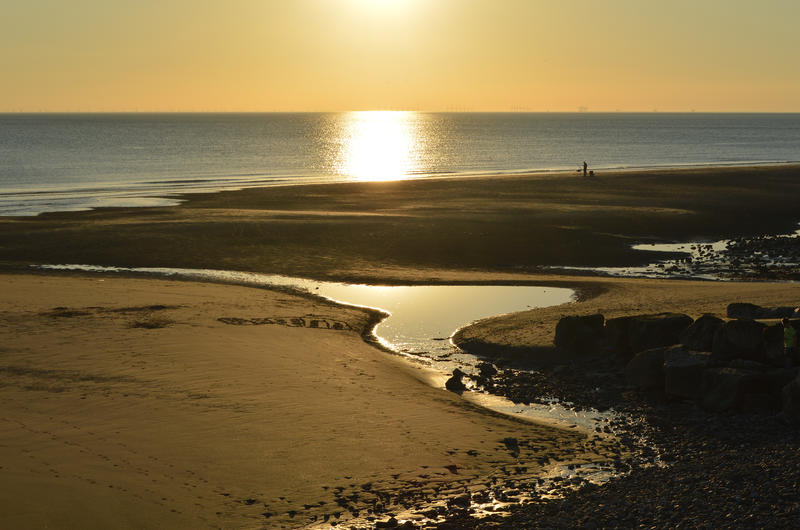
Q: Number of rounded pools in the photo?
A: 1